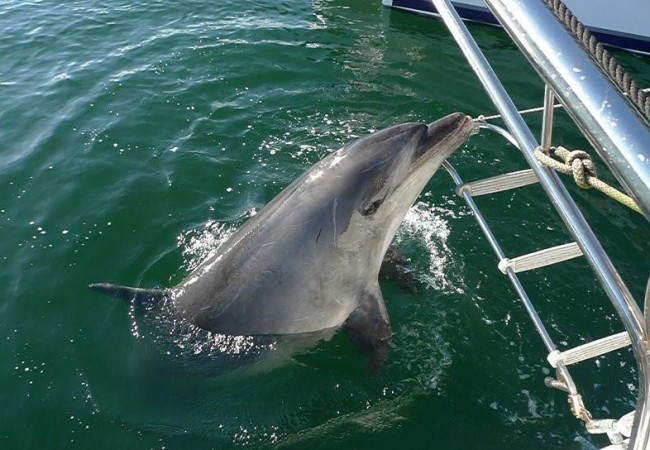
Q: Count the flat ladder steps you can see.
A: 3